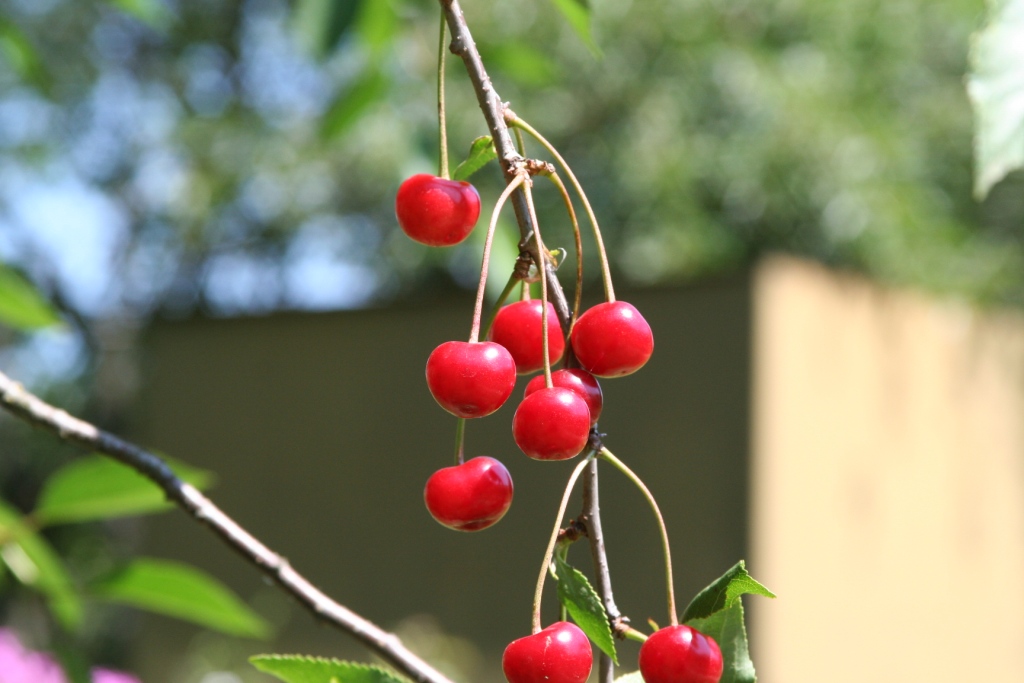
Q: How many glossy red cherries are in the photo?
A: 9